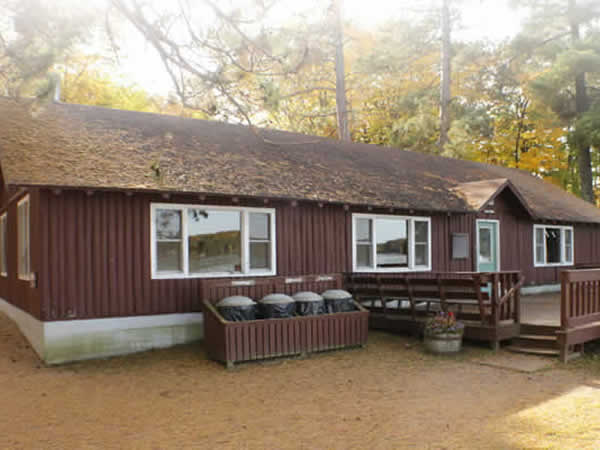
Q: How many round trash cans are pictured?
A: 4